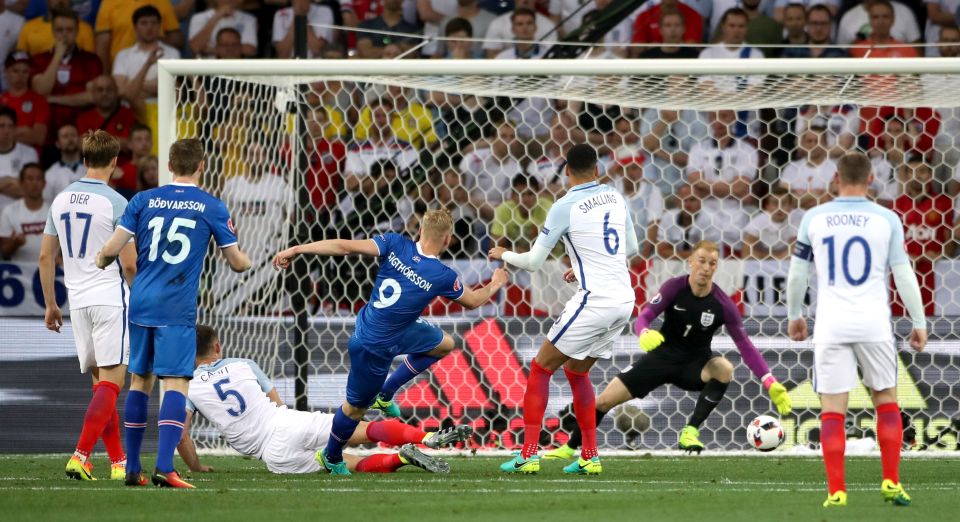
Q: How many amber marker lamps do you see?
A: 0